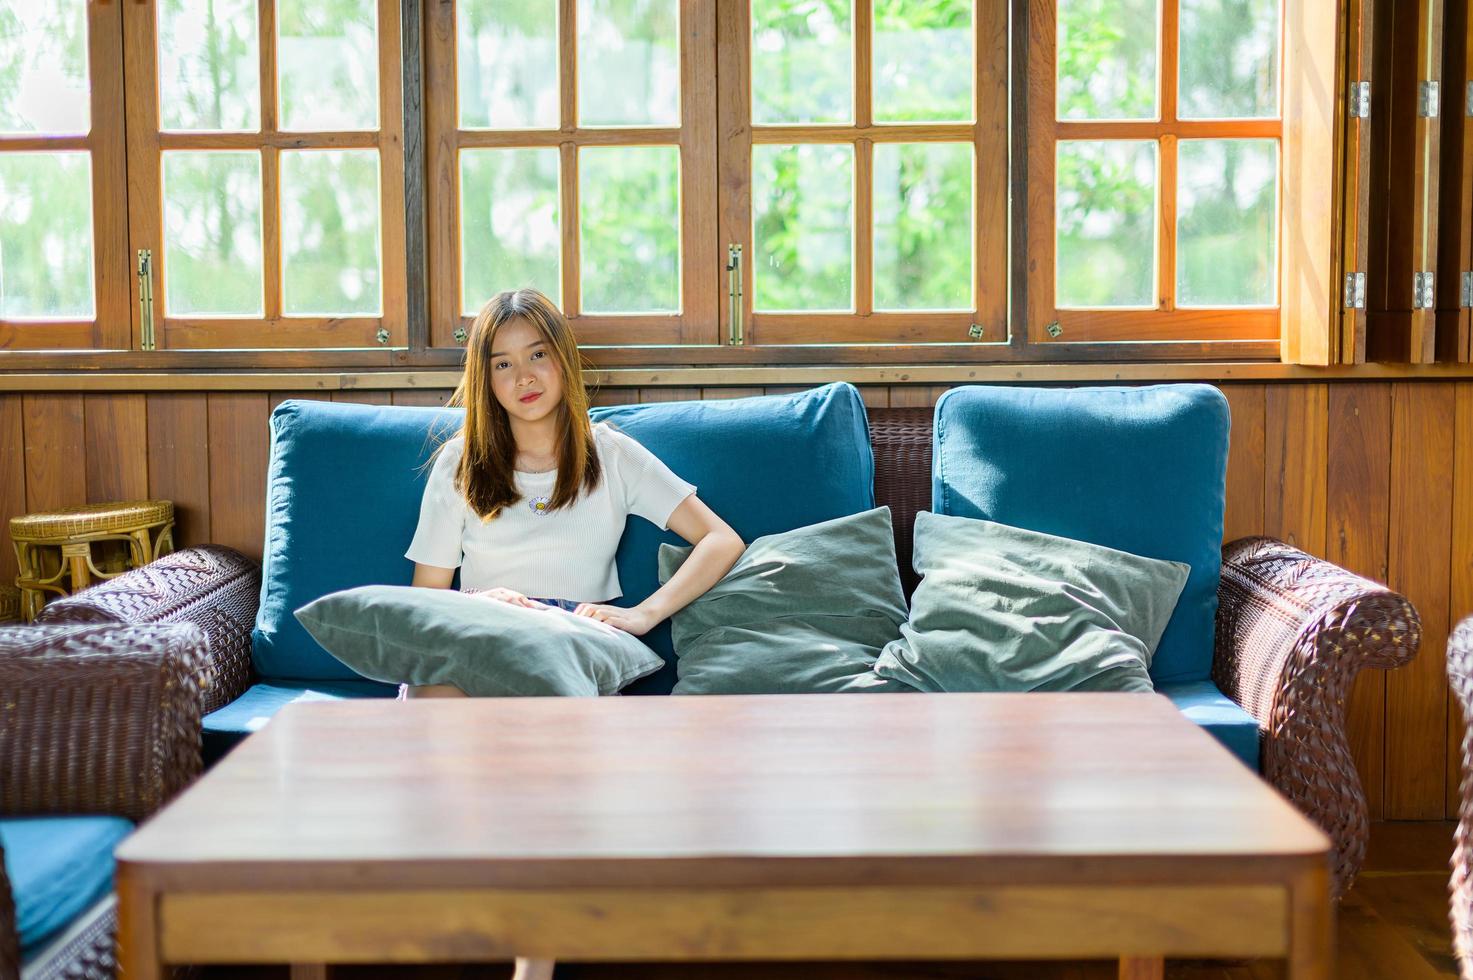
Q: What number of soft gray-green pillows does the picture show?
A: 3